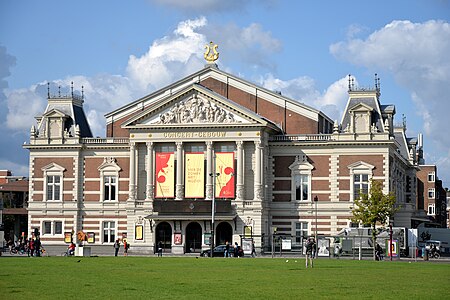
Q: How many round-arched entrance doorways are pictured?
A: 3